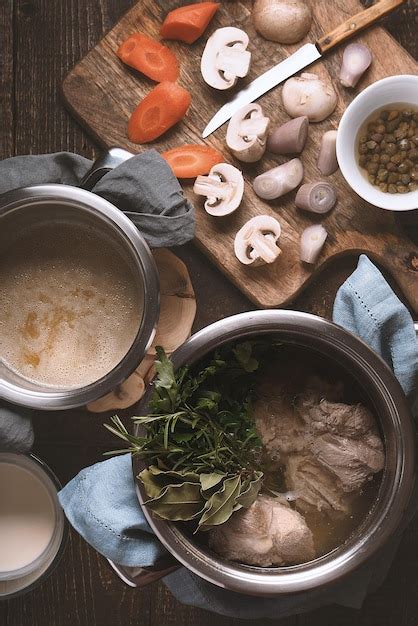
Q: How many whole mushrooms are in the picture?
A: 2